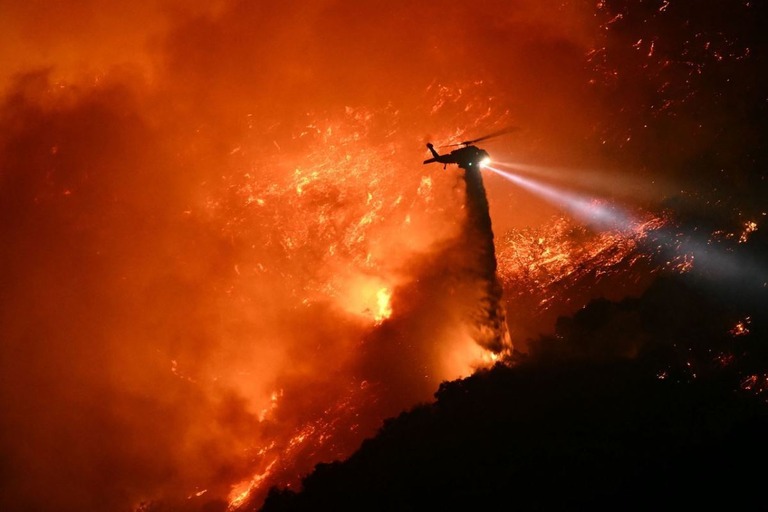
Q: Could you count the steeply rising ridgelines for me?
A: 1